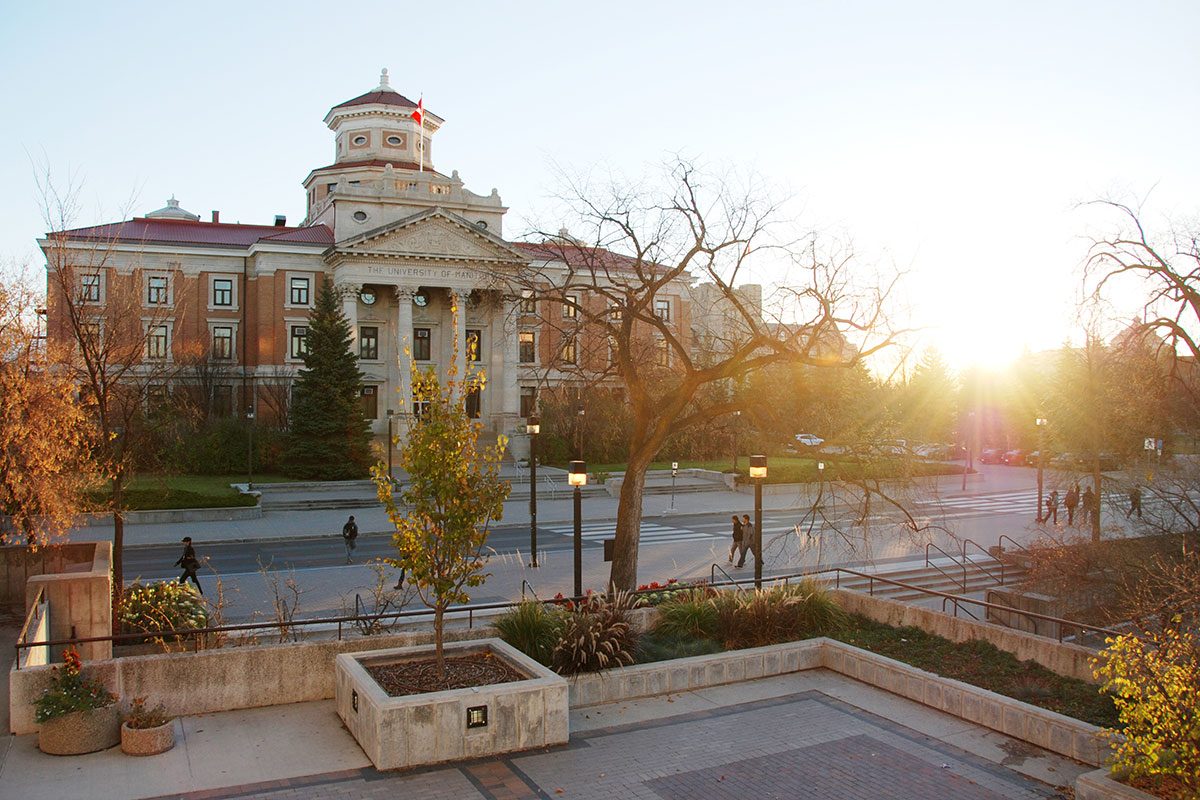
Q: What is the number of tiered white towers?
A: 1